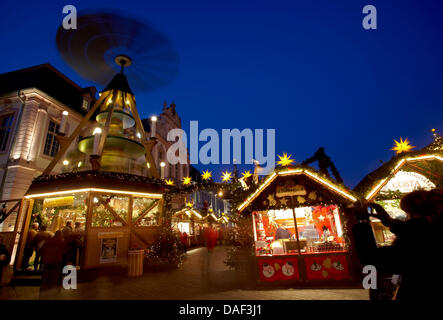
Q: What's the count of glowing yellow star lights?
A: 7